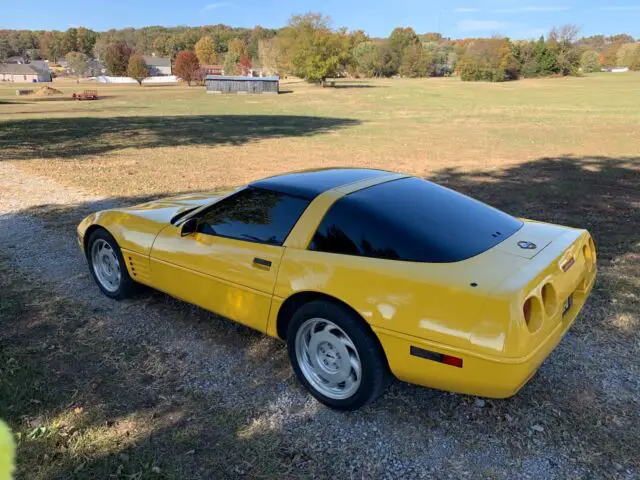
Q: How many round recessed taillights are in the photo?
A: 4